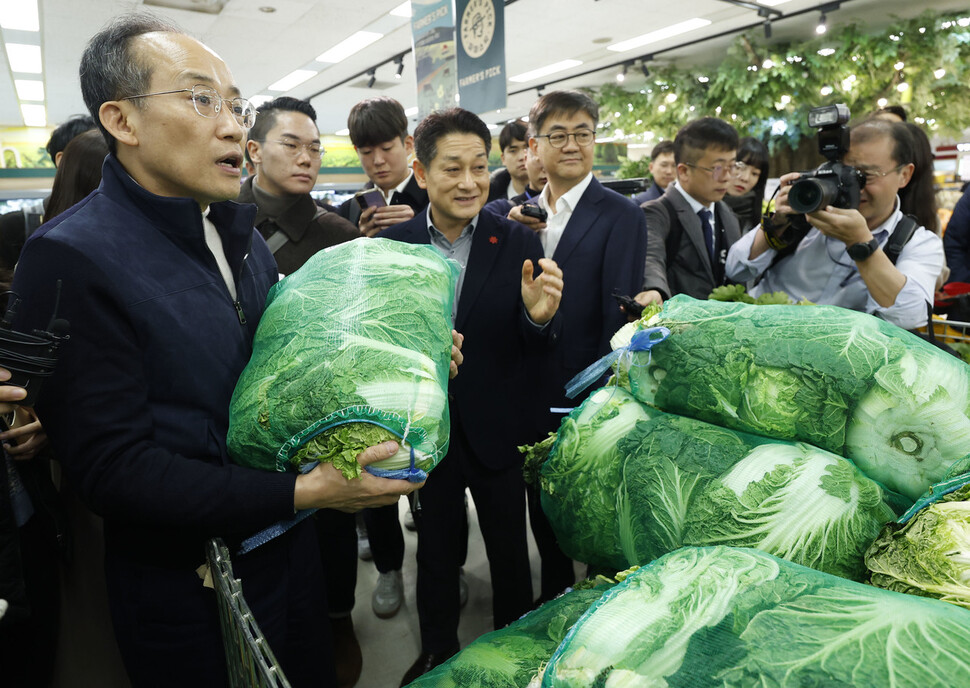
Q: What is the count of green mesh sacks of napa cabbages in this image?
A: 6